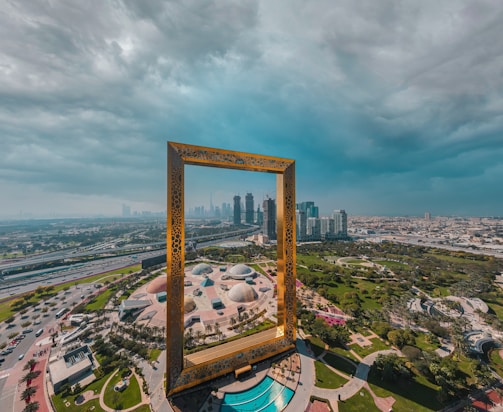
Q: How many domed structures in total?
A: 5